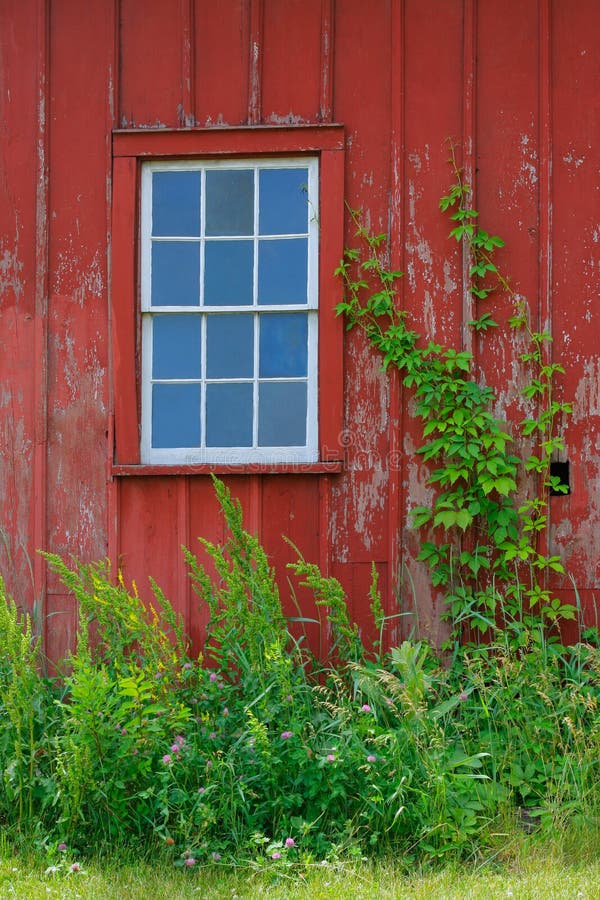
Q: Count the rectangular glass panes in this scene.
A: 12